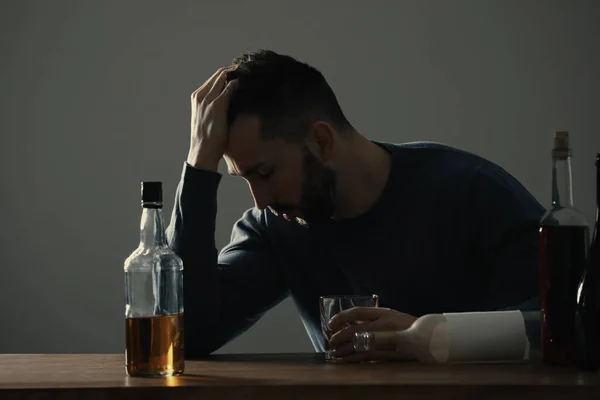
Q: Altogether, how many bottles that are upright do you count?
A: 3